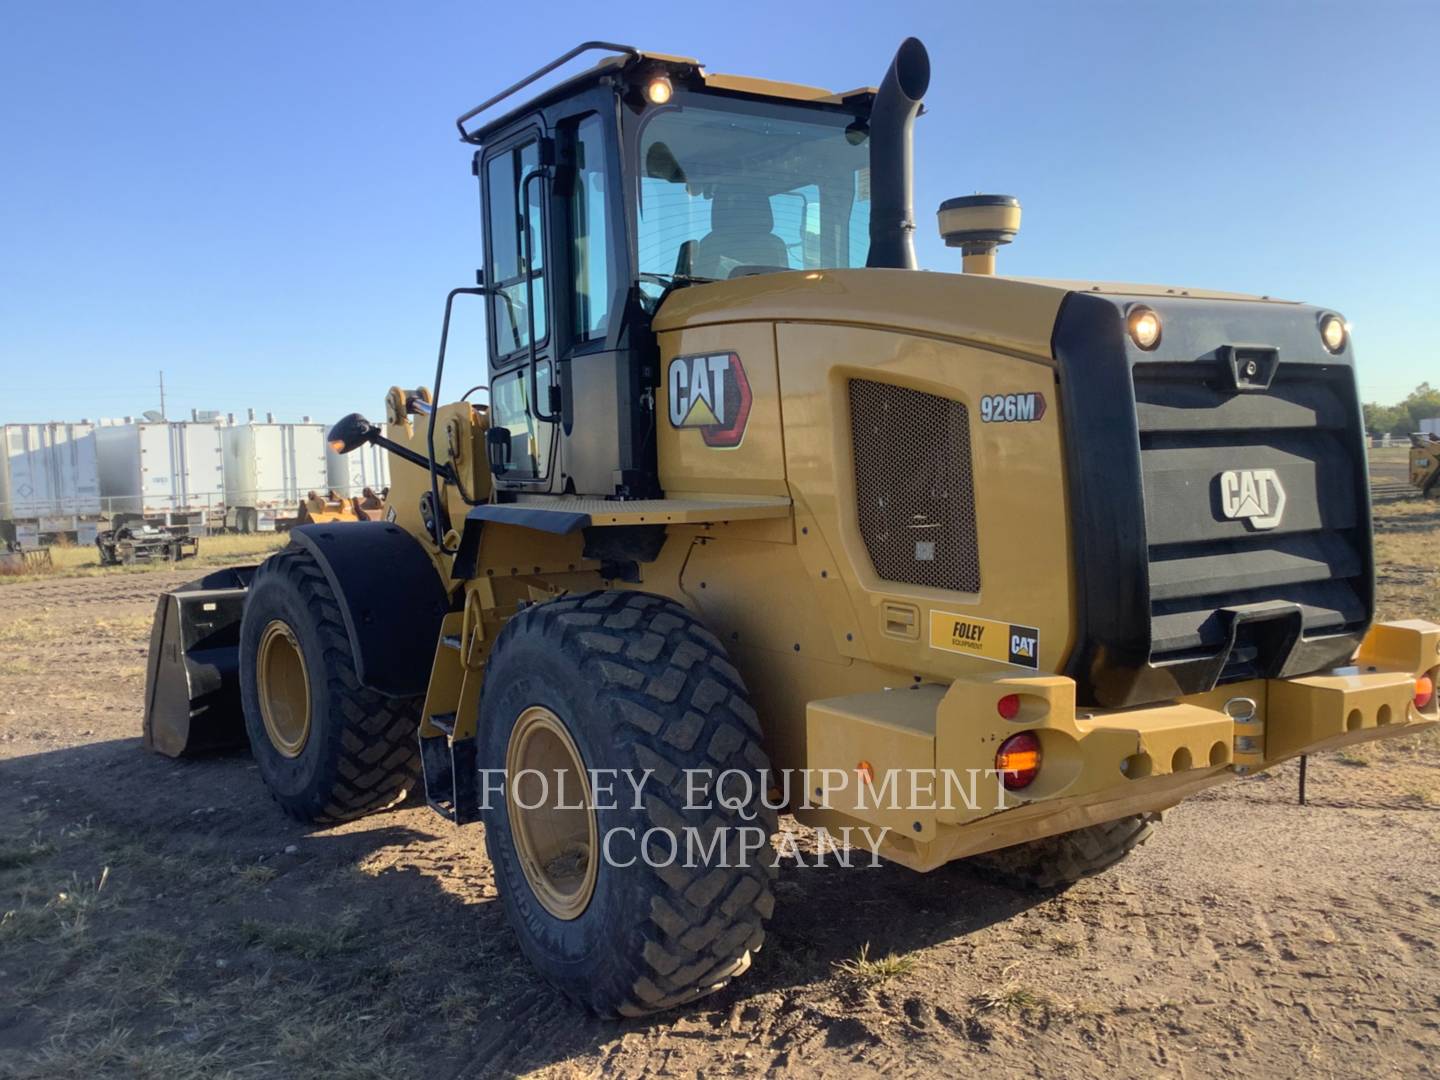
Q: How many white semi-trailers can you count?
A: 4